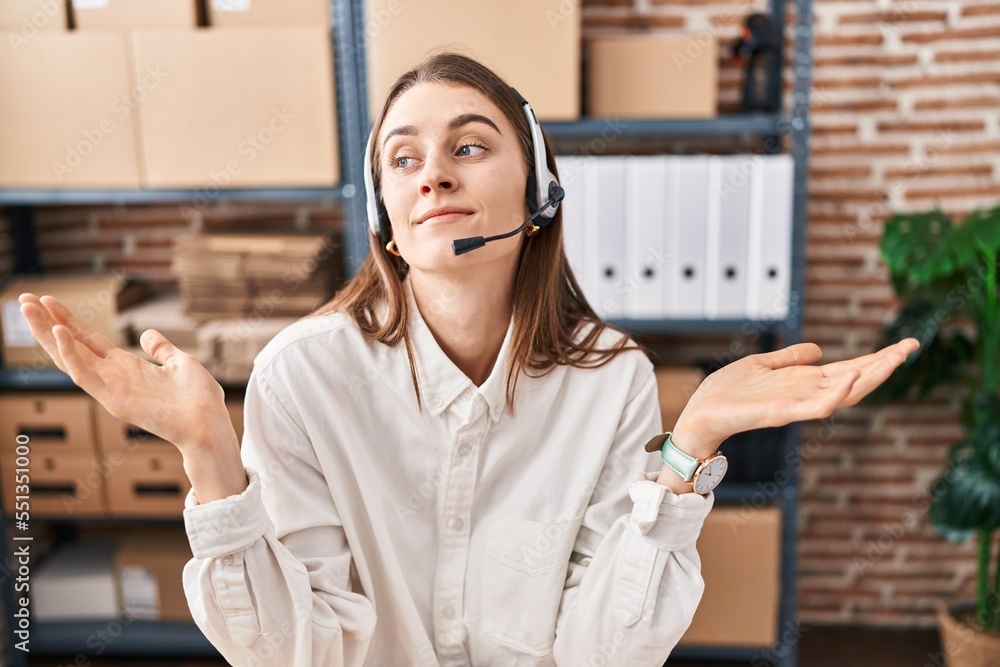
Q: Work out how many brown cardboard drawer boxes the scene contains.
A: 4